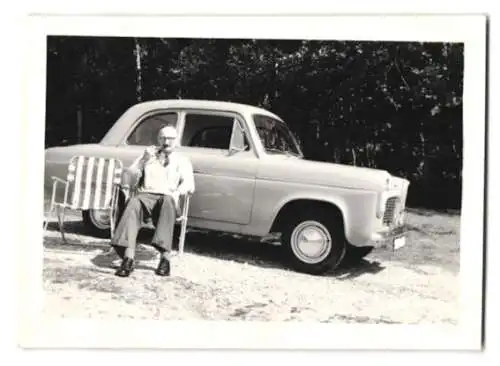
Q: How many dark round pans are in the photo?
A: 0